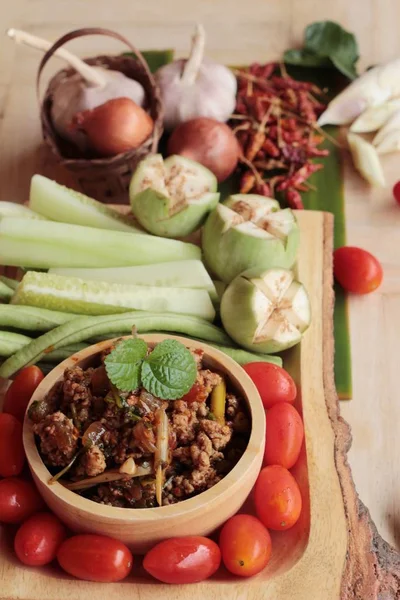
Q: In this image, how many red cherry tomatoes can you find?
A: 12